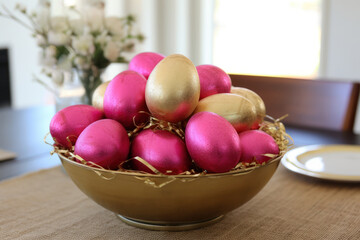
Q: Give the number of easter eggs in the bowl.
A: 12